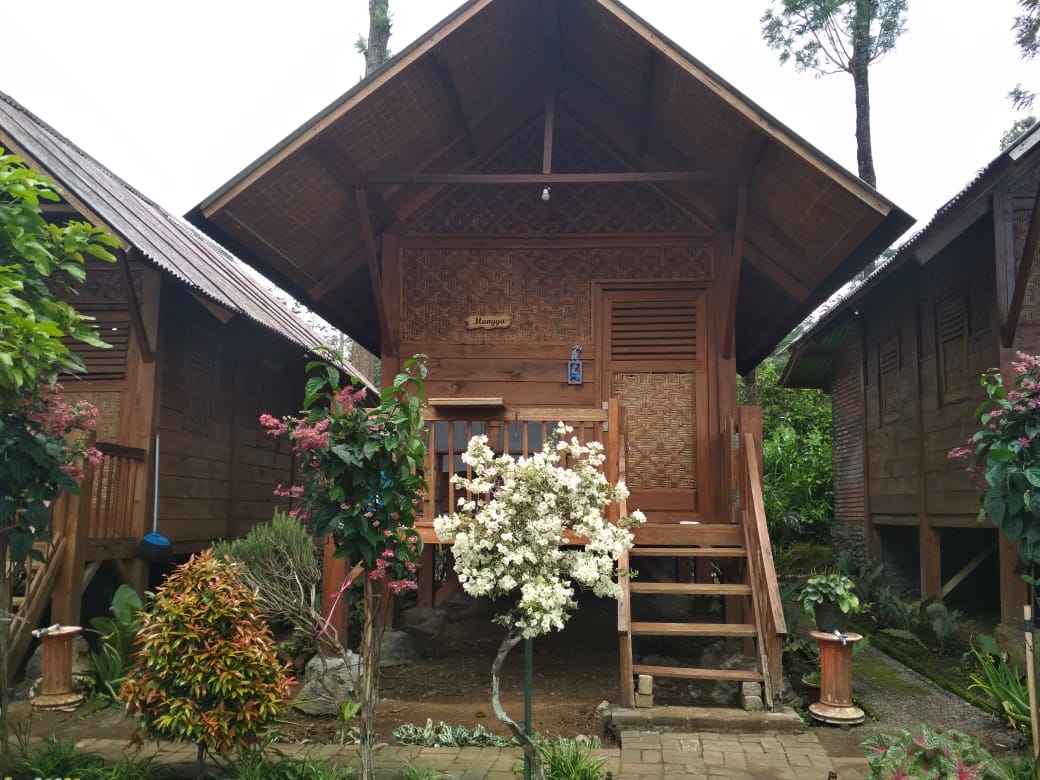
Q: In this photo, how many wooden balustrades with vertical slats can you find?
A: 2